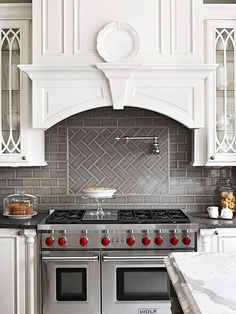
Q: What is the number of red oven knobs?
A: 9